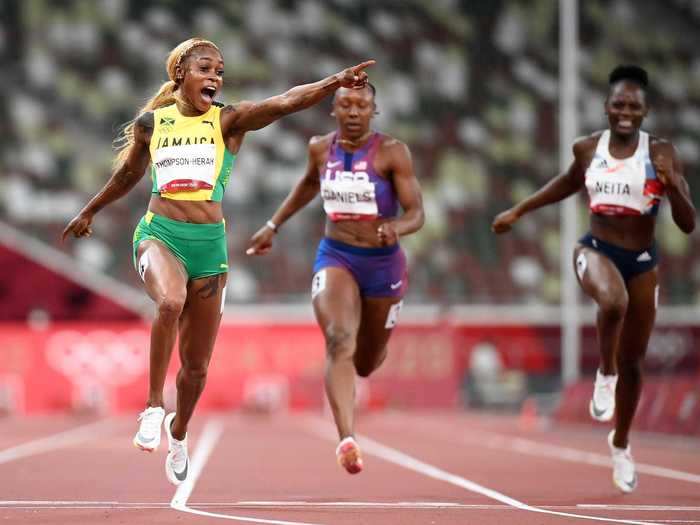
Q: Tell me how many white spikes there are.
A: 4